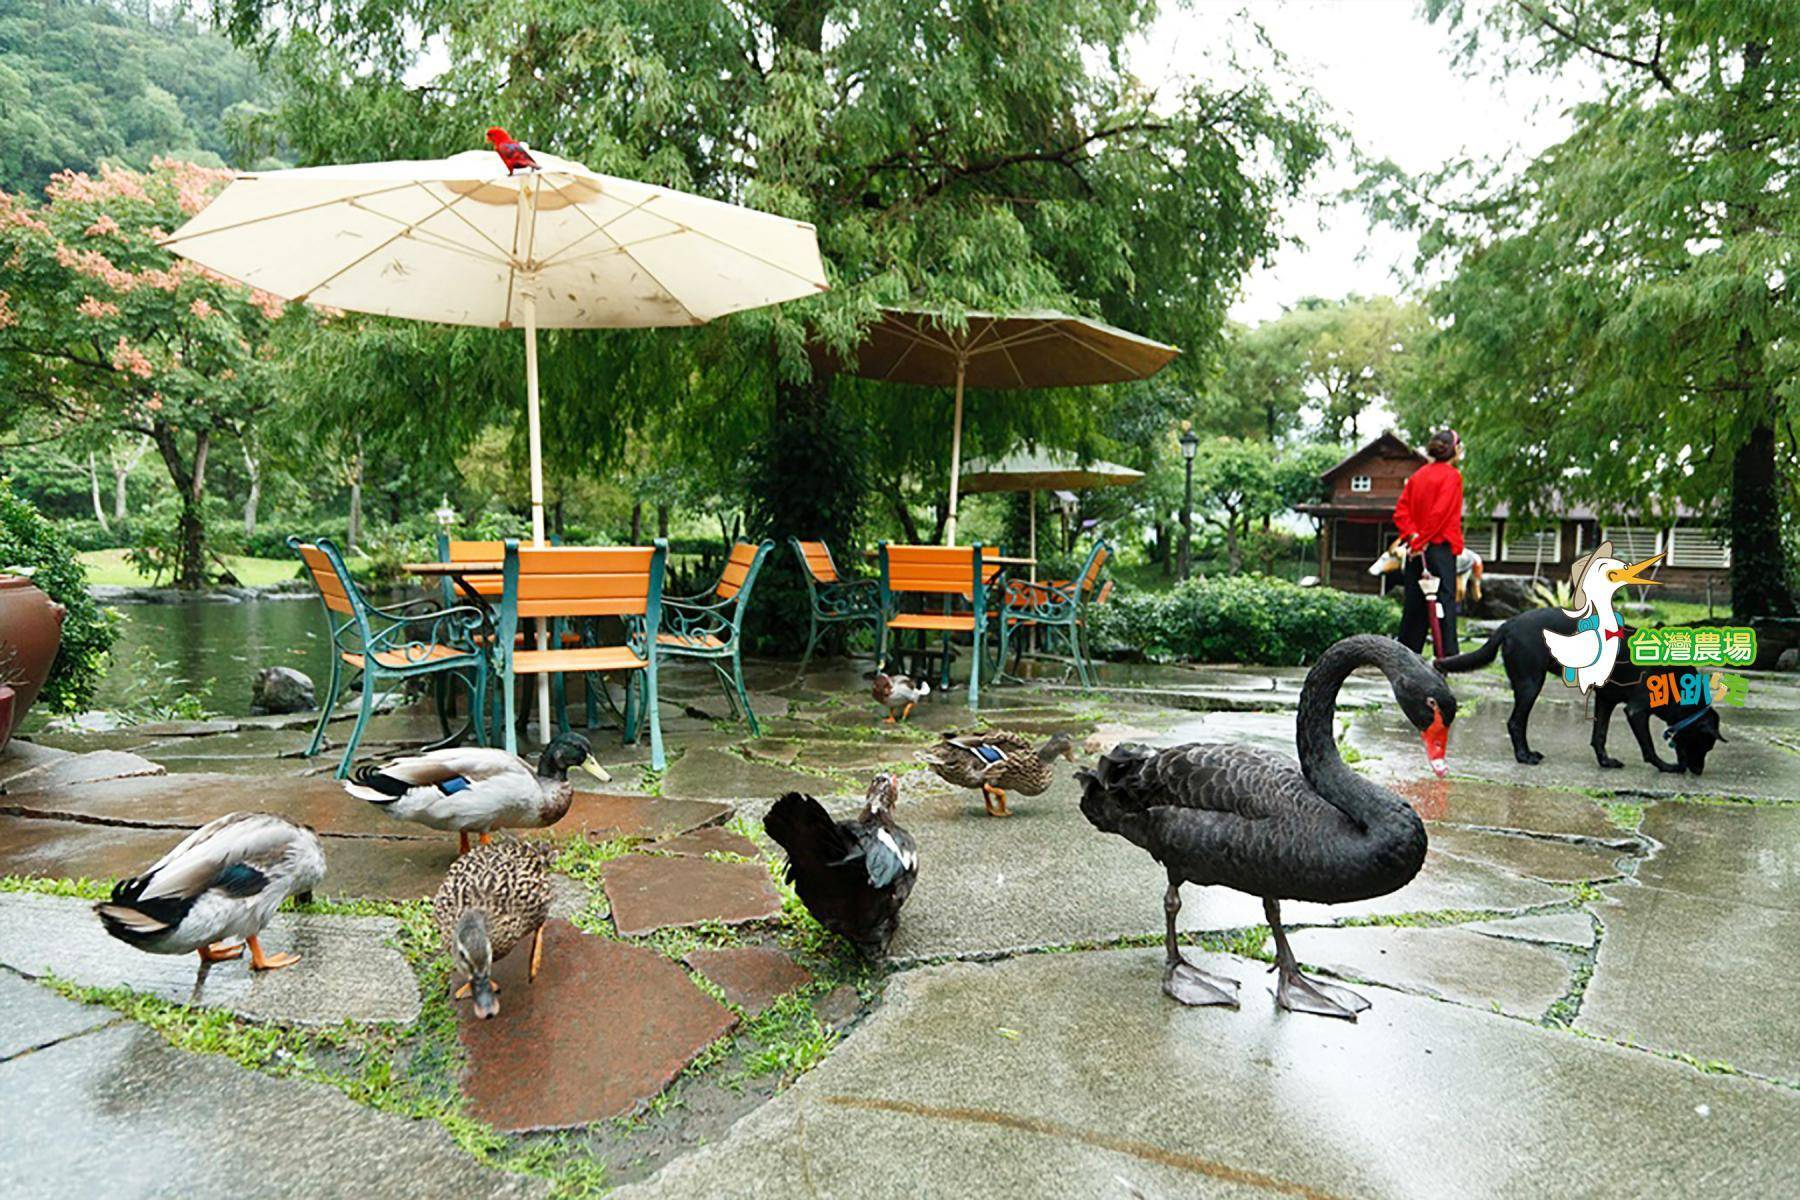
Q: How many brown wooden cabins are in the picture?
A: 1